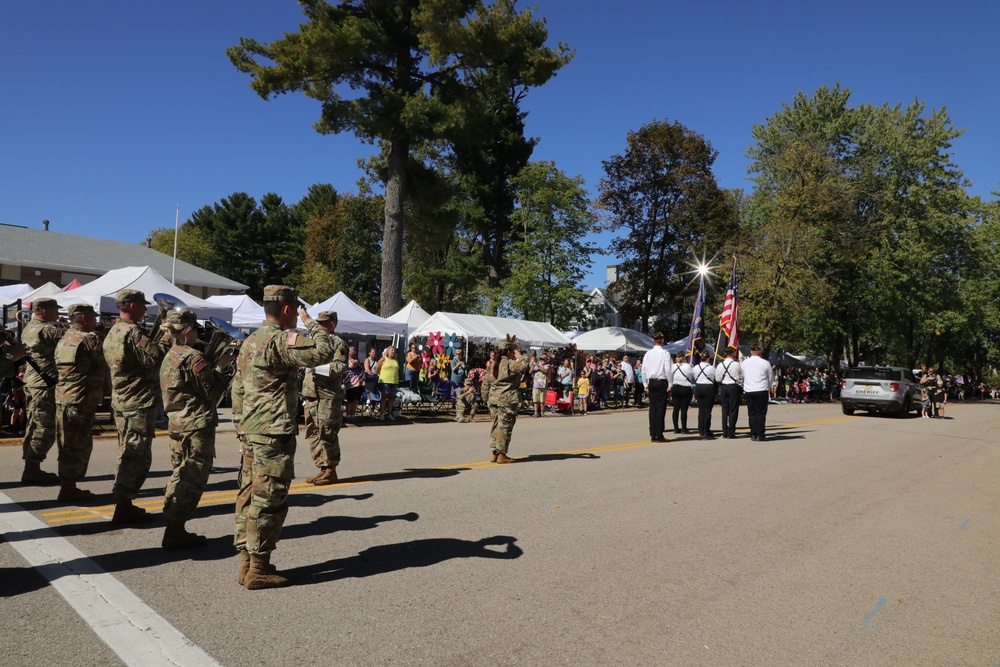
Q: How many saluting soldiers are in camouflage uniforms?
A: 2